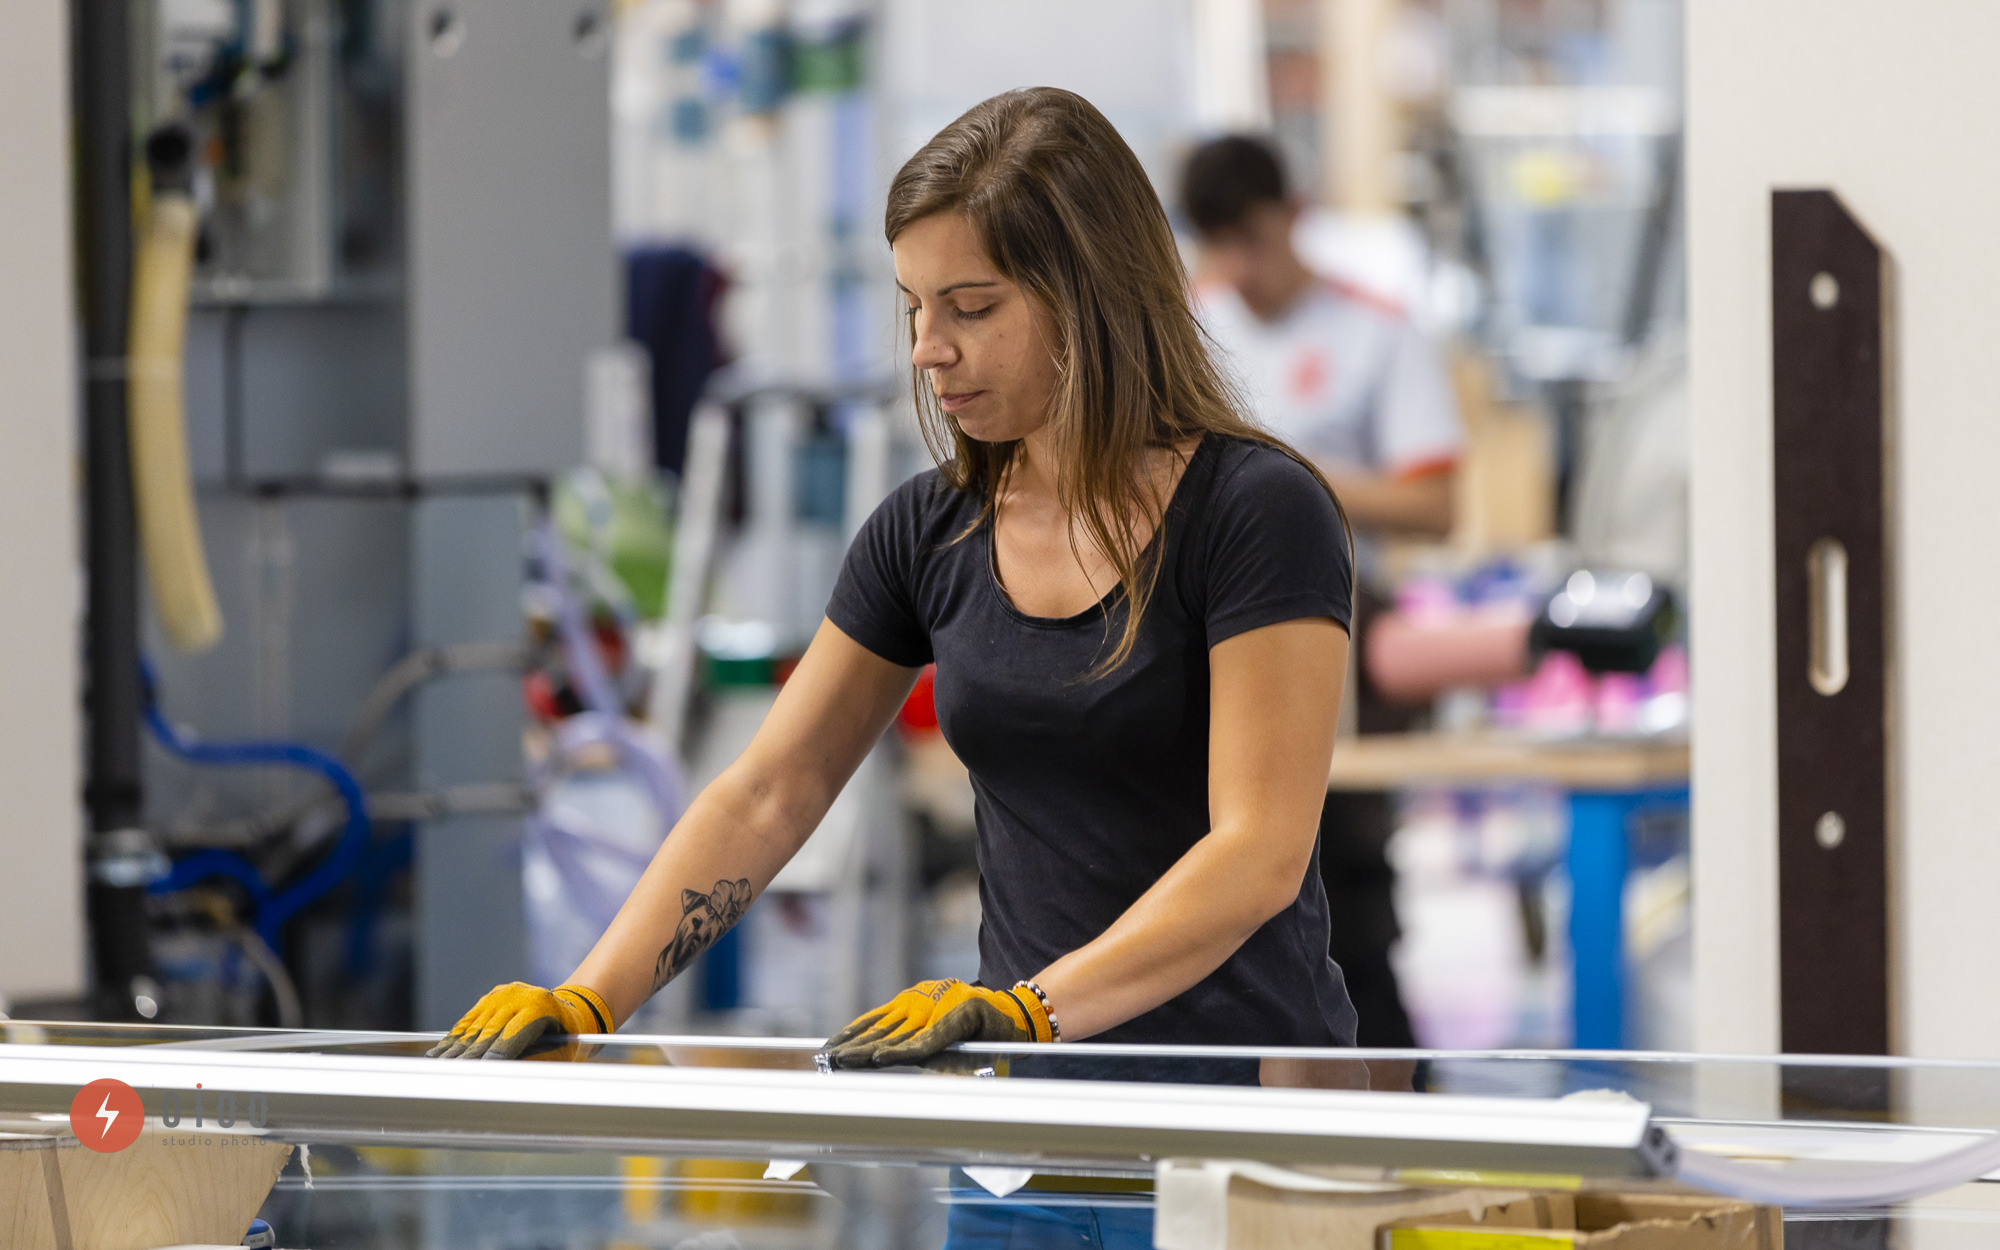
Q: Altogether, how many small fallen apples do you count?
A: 0